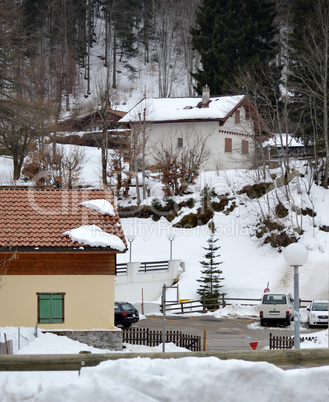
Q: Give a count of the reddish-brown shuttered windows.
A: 3